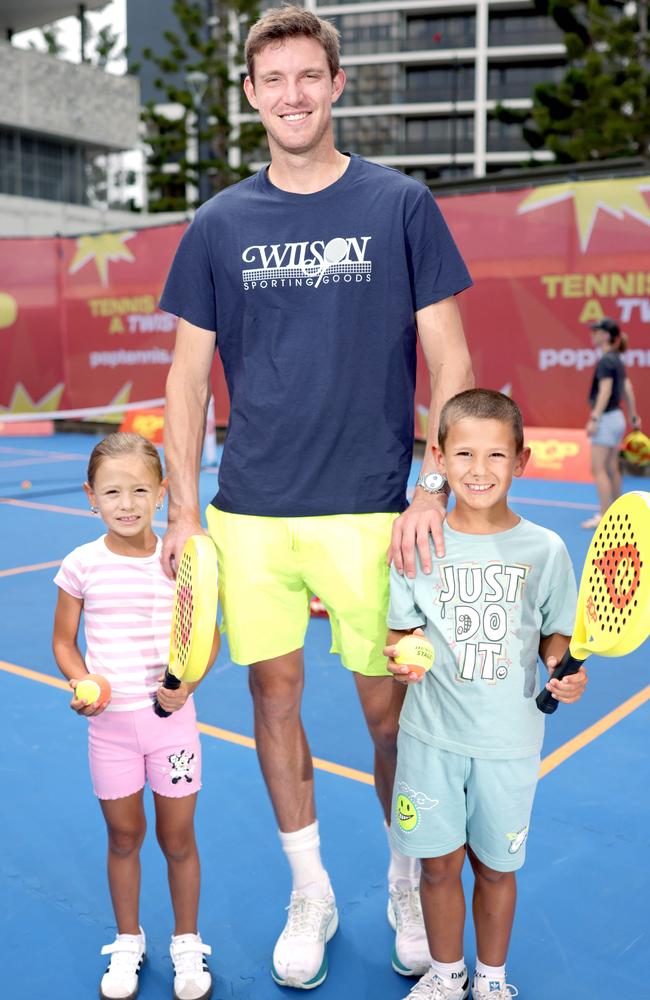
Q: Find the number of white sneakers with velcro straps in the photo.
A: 2